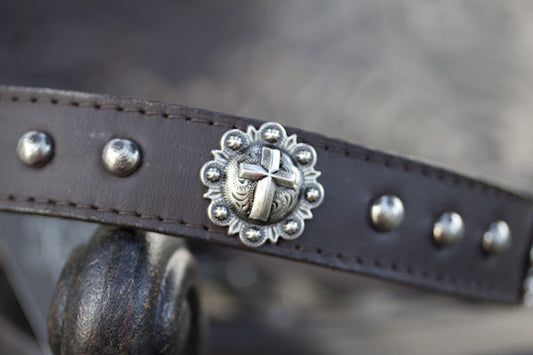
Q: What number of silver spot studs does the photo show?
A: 5